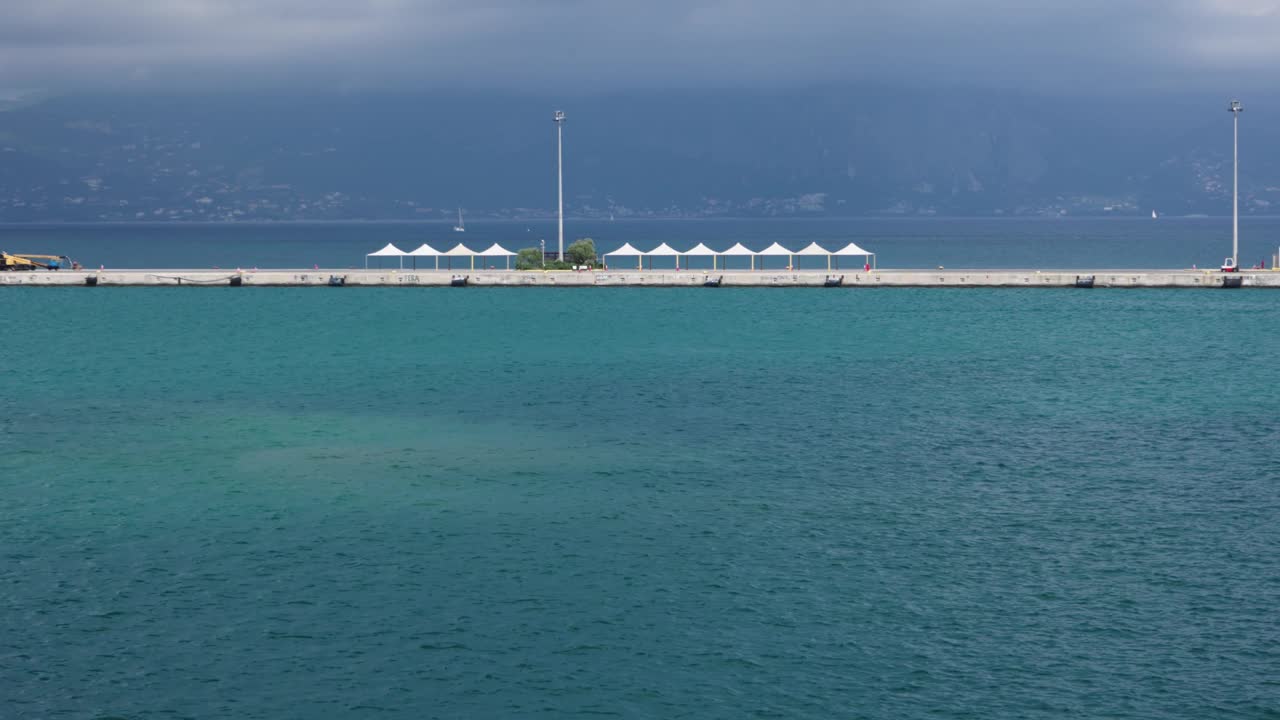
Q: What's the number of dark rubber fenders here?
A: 8